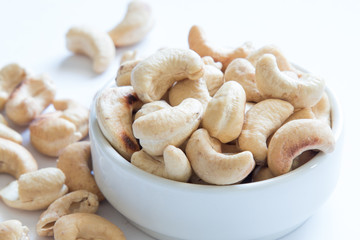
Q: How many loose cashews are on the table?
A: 13